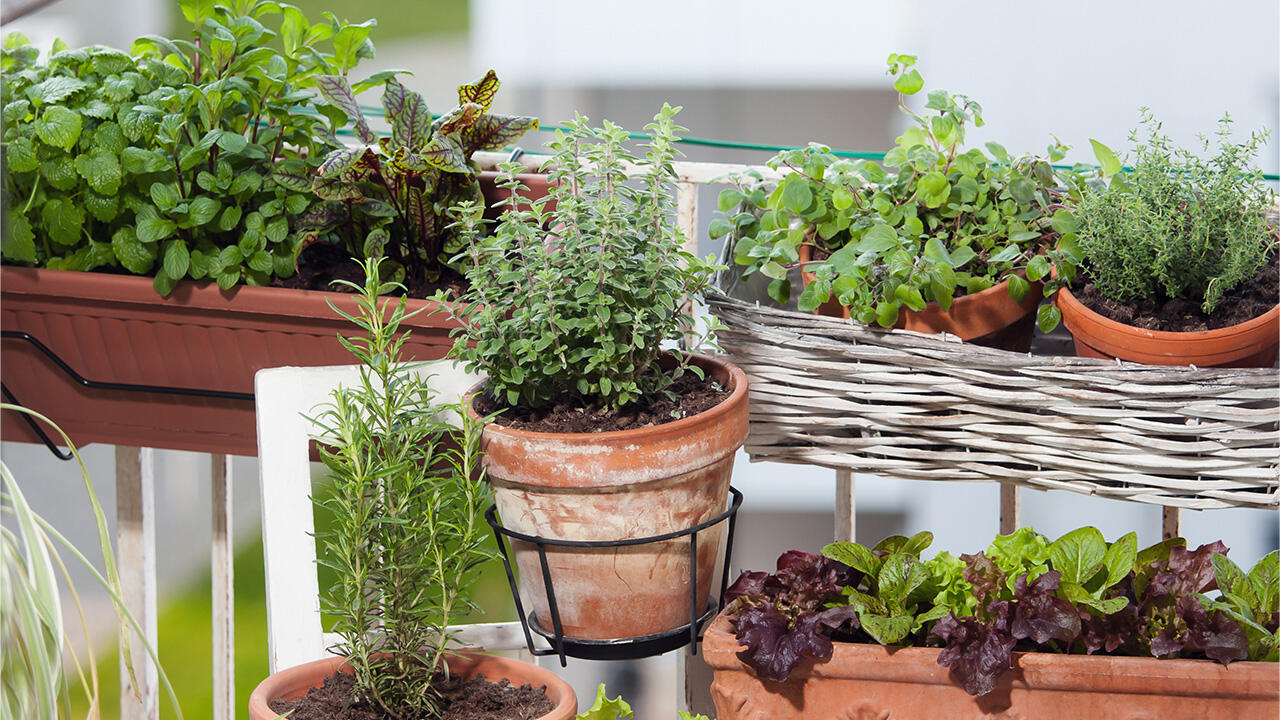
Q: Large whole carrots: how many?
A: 0